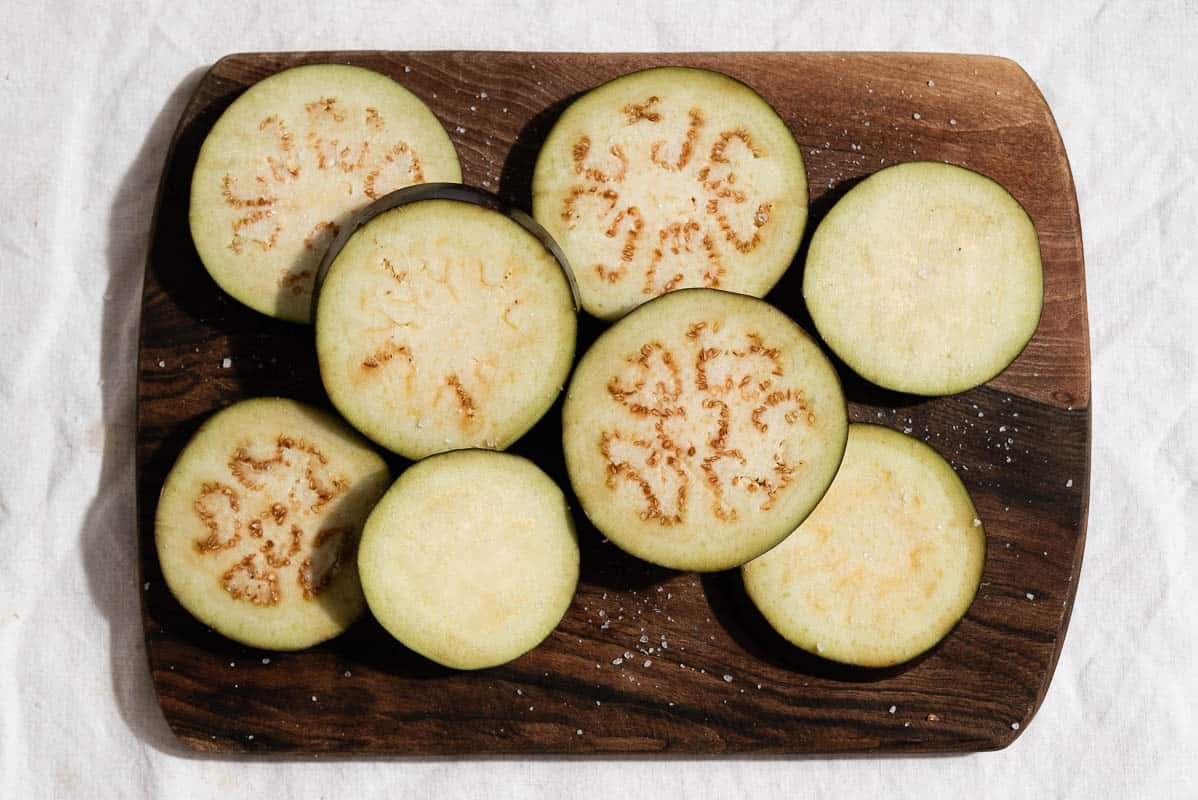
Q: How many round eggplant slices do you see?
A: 8